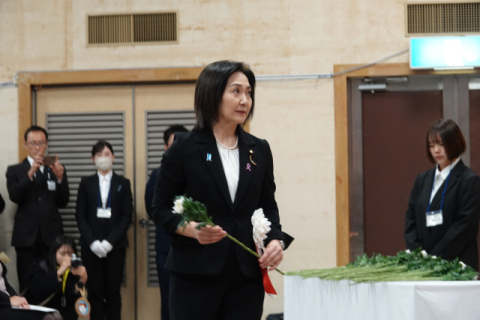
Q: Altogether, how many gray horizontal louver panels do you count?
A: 2